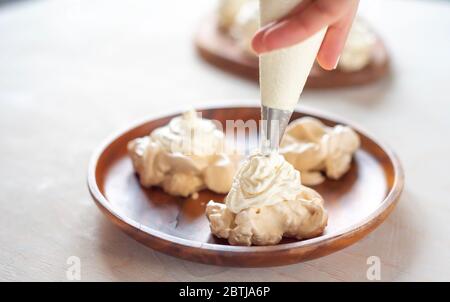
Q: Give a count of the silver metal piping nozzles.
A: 1